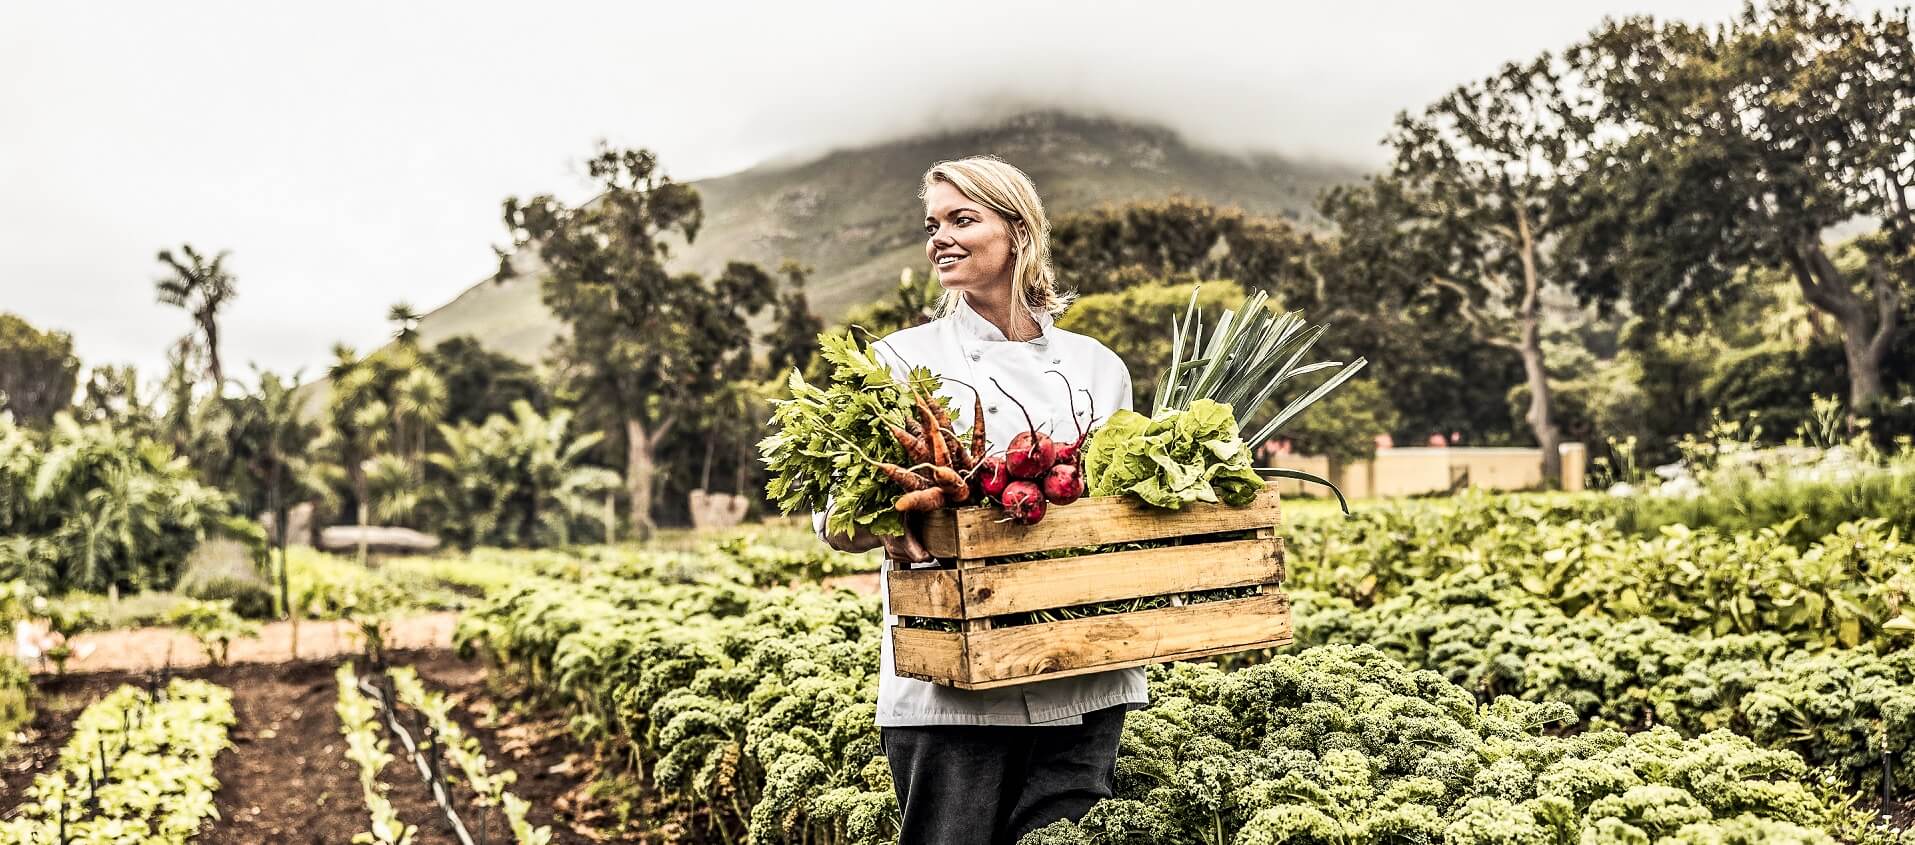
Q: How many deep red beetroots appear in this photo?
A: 5